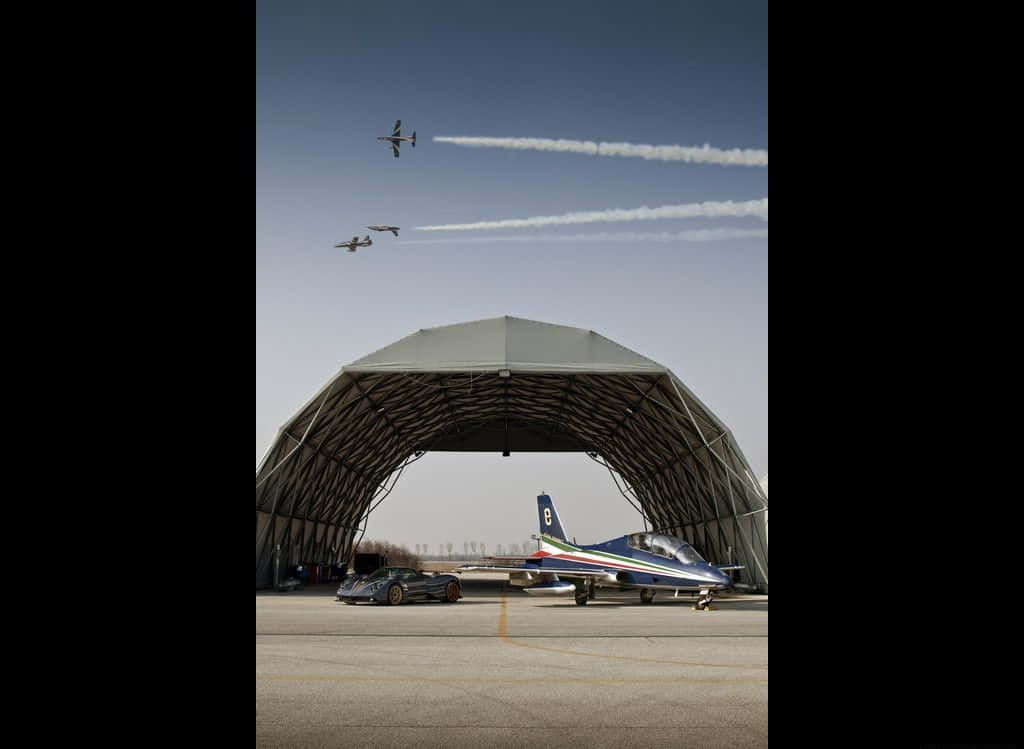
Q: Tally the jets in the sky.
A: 3